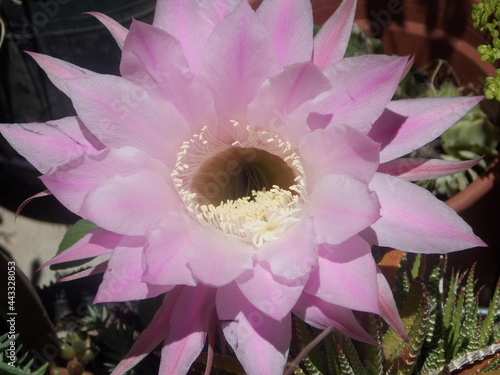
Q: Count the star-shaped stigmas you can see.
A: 1